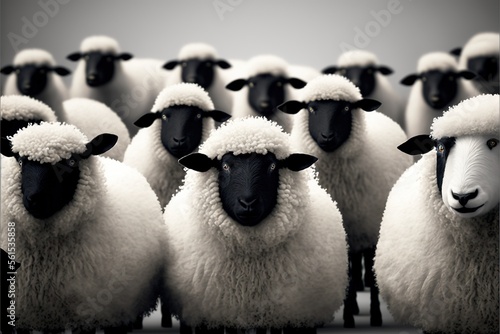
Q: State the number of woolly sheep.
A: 13